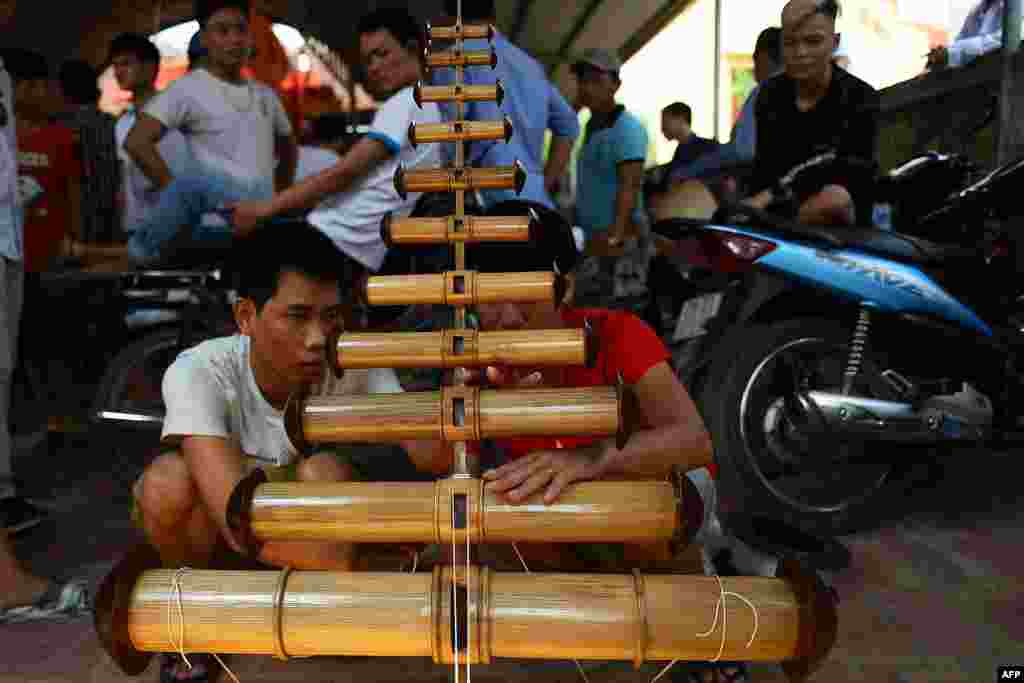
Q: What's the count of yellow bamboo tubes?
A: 11